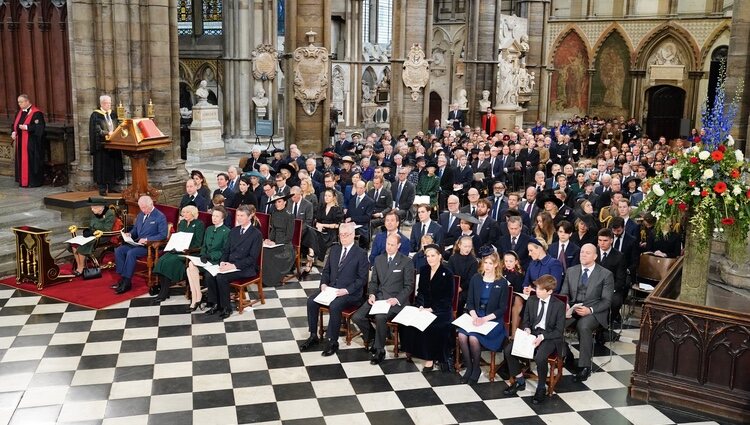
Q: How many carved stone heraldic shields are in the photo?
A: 3